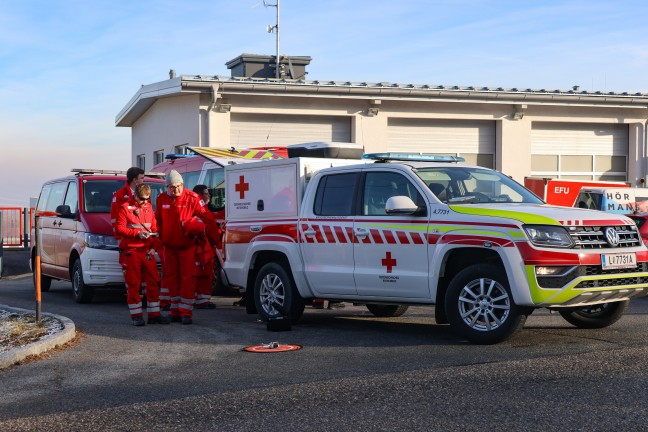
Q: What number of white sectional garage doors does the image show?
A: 3